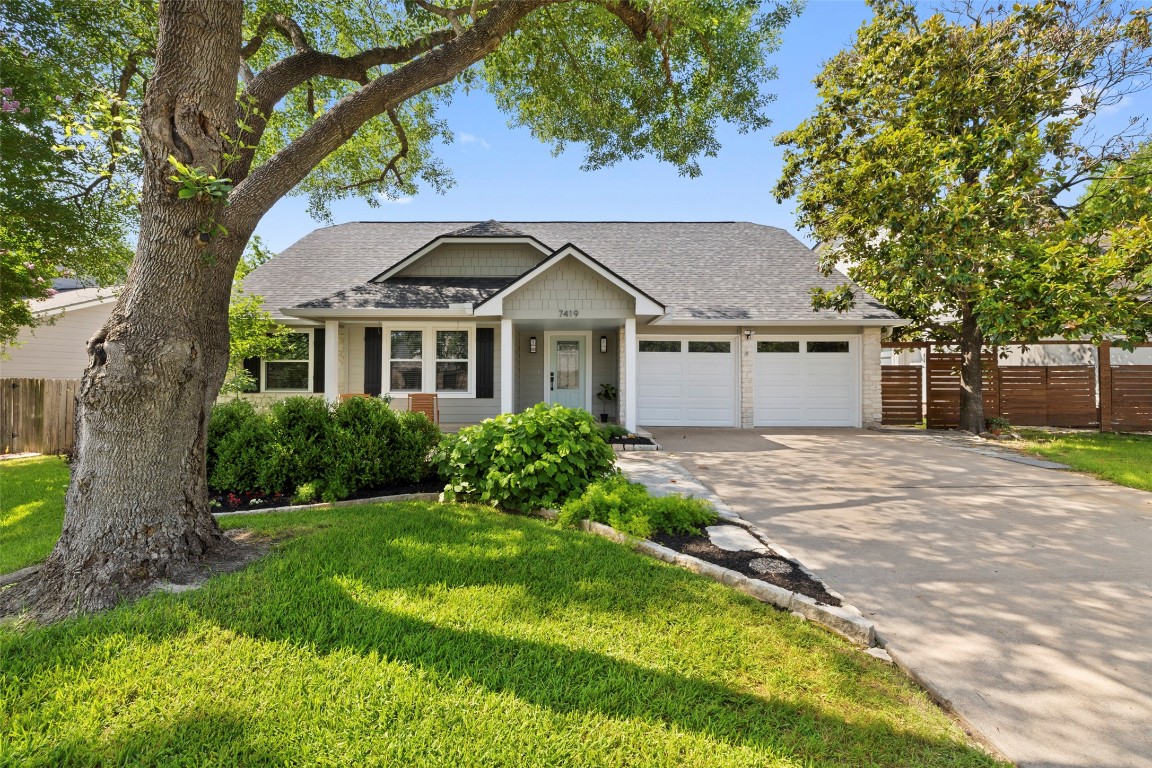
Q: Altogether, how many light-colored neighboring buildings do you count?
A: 2